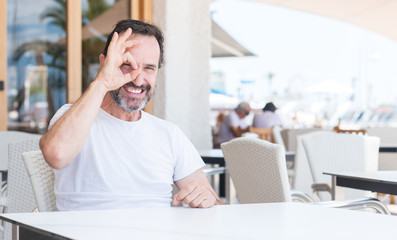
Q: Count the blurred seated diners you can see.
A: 2